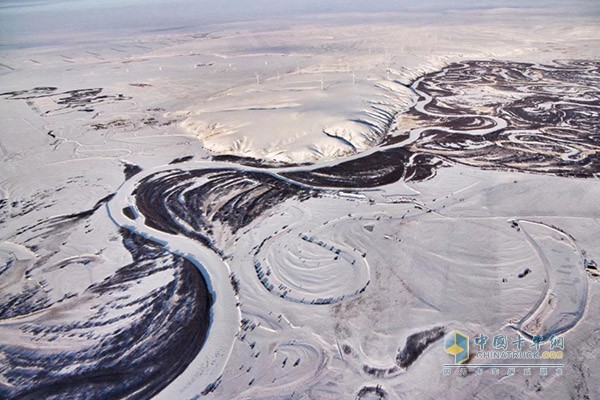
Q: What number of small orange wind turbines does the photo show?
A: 0